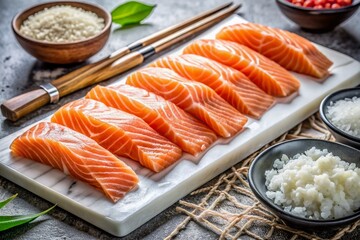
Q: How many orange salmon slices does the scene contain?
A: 7